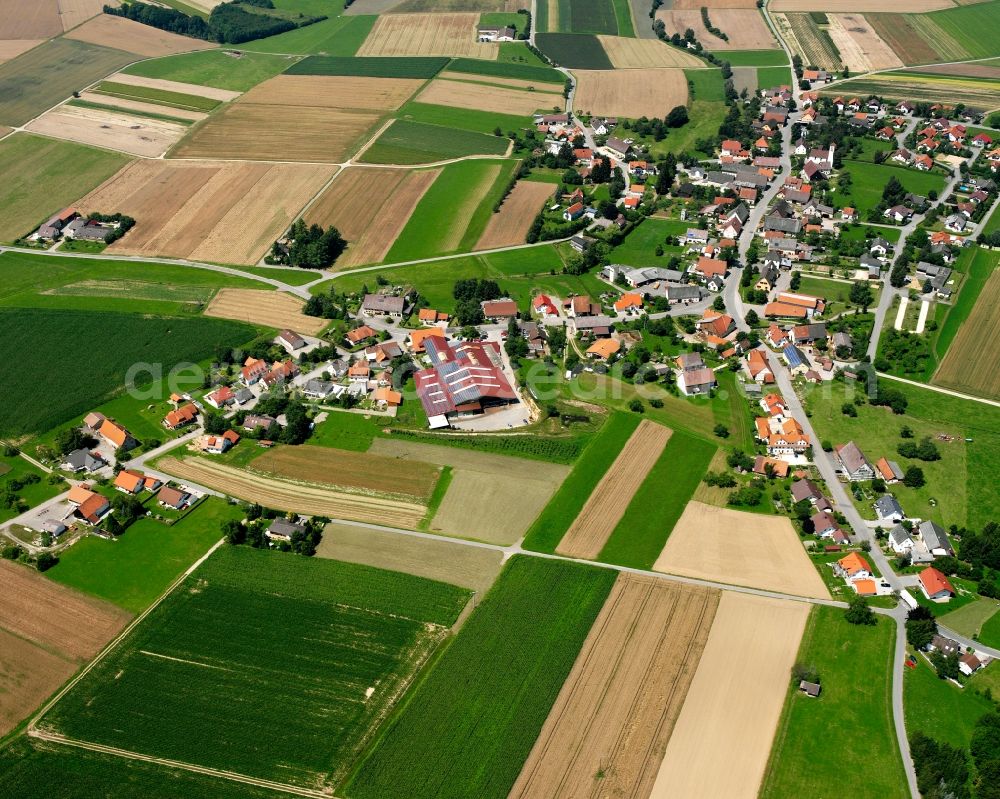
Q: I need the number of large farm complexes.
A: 1